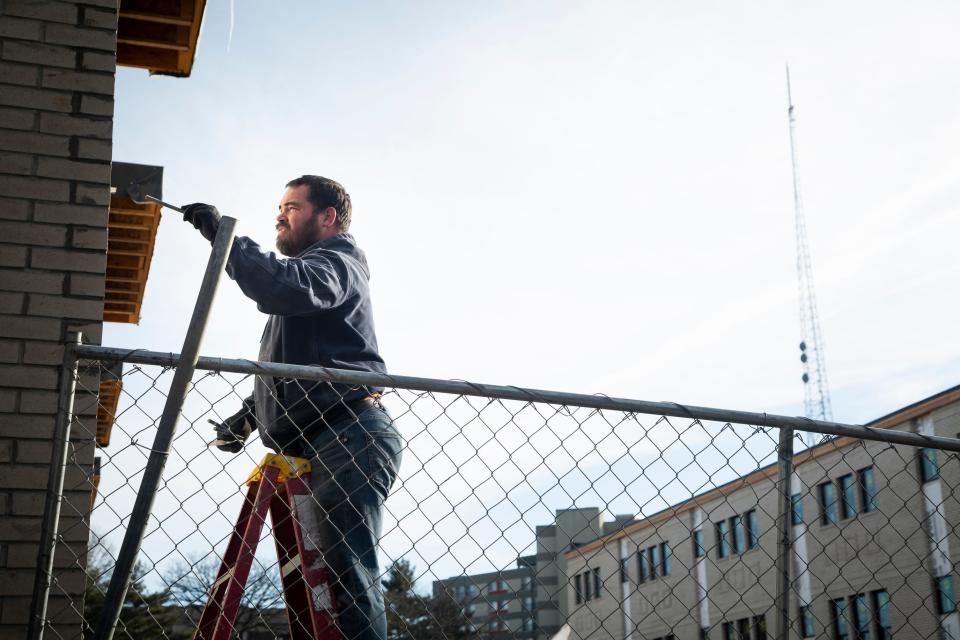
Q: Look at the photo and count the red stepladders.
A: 1